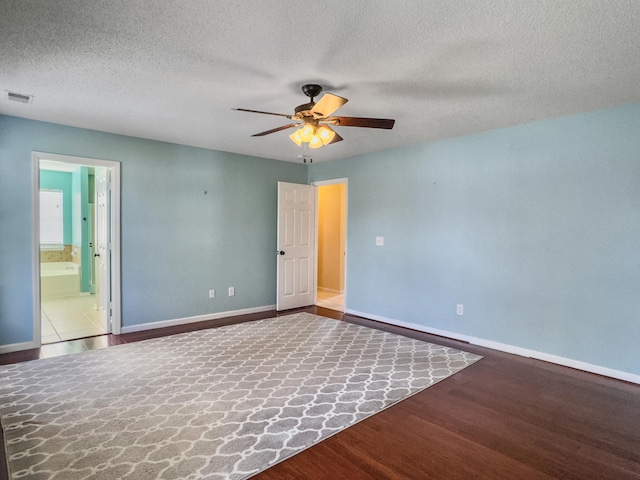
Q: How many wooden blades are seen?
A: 5